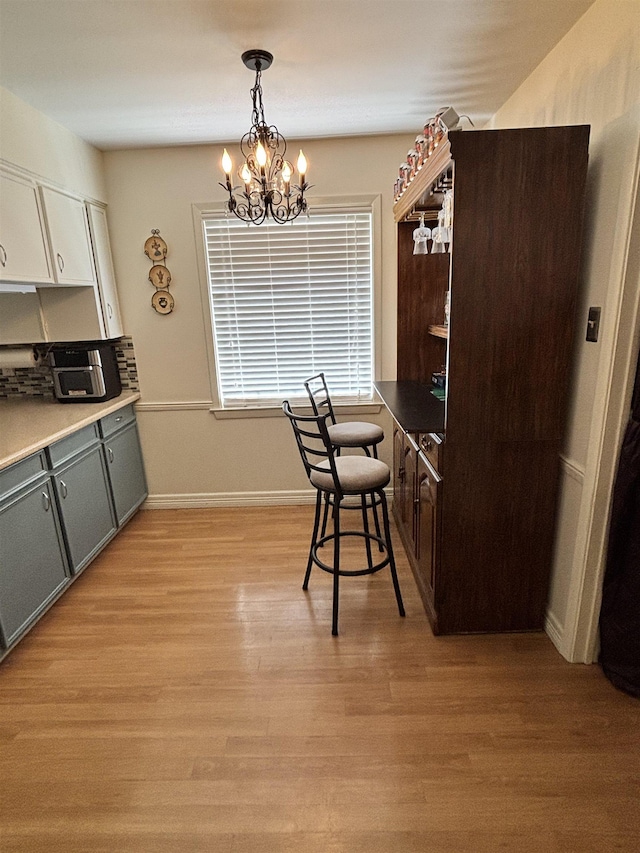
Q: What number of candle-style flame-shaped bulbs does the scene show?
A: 5